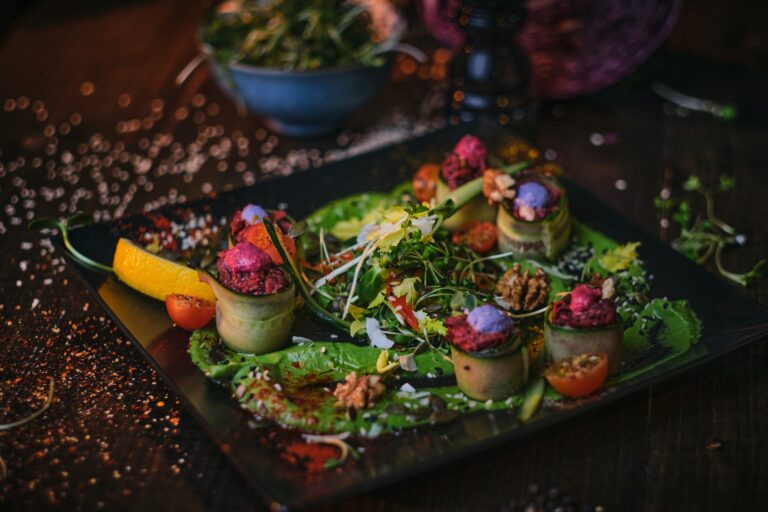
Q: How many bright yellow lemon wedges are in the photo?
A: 1